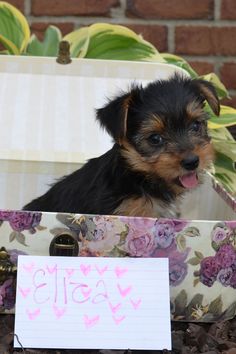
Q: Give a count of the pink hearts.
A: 15